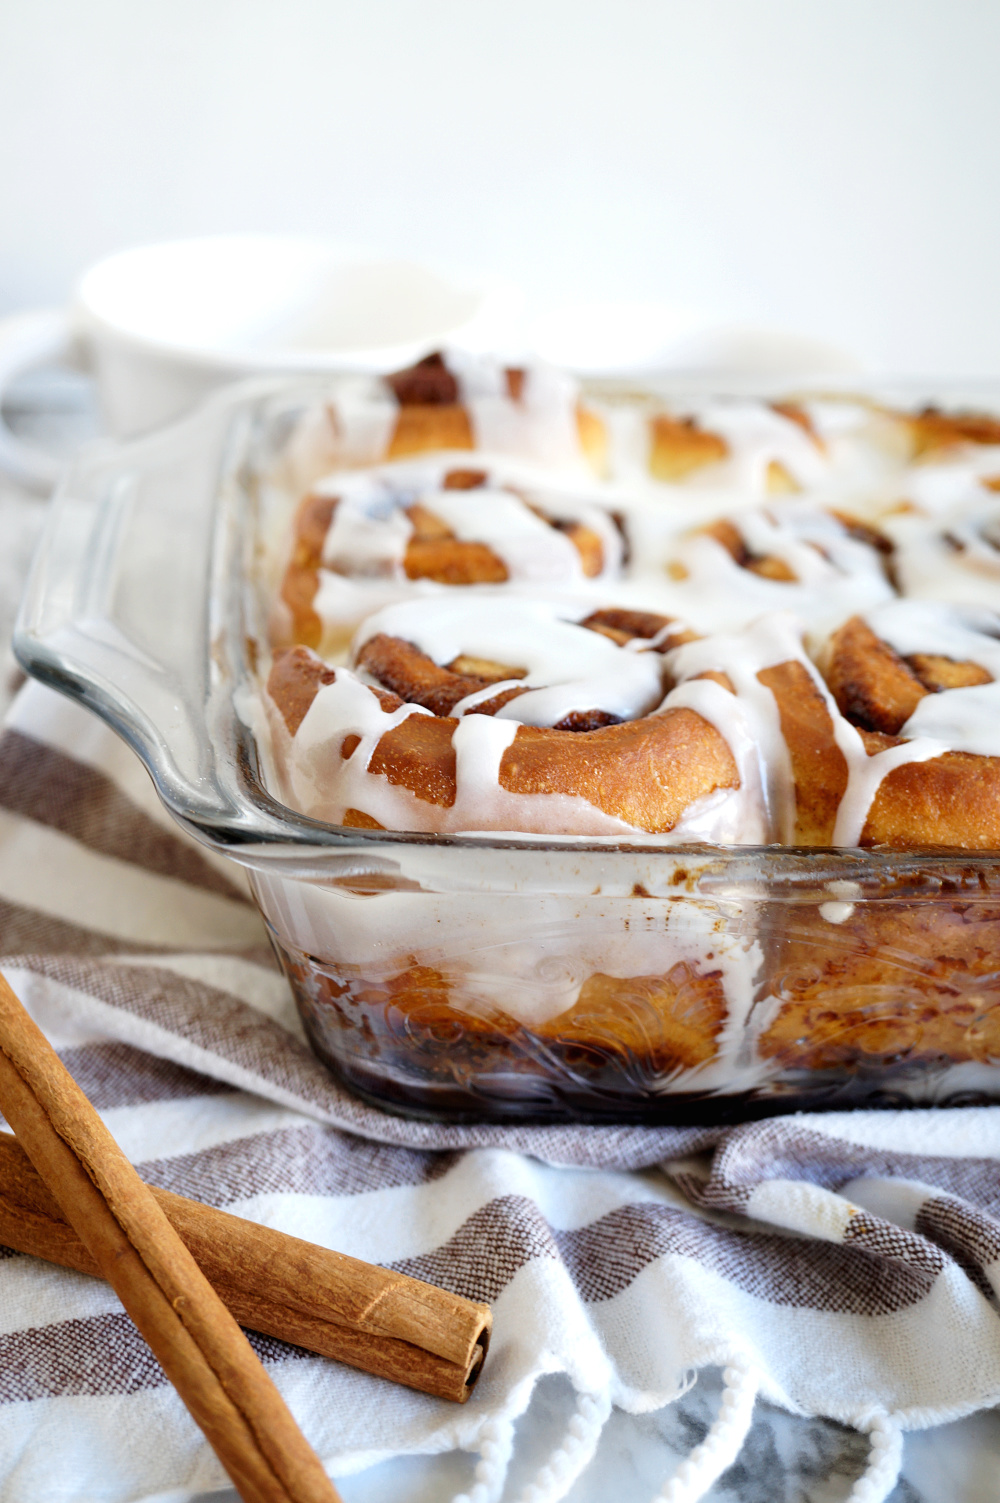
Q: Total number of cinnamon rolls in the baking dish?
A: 8